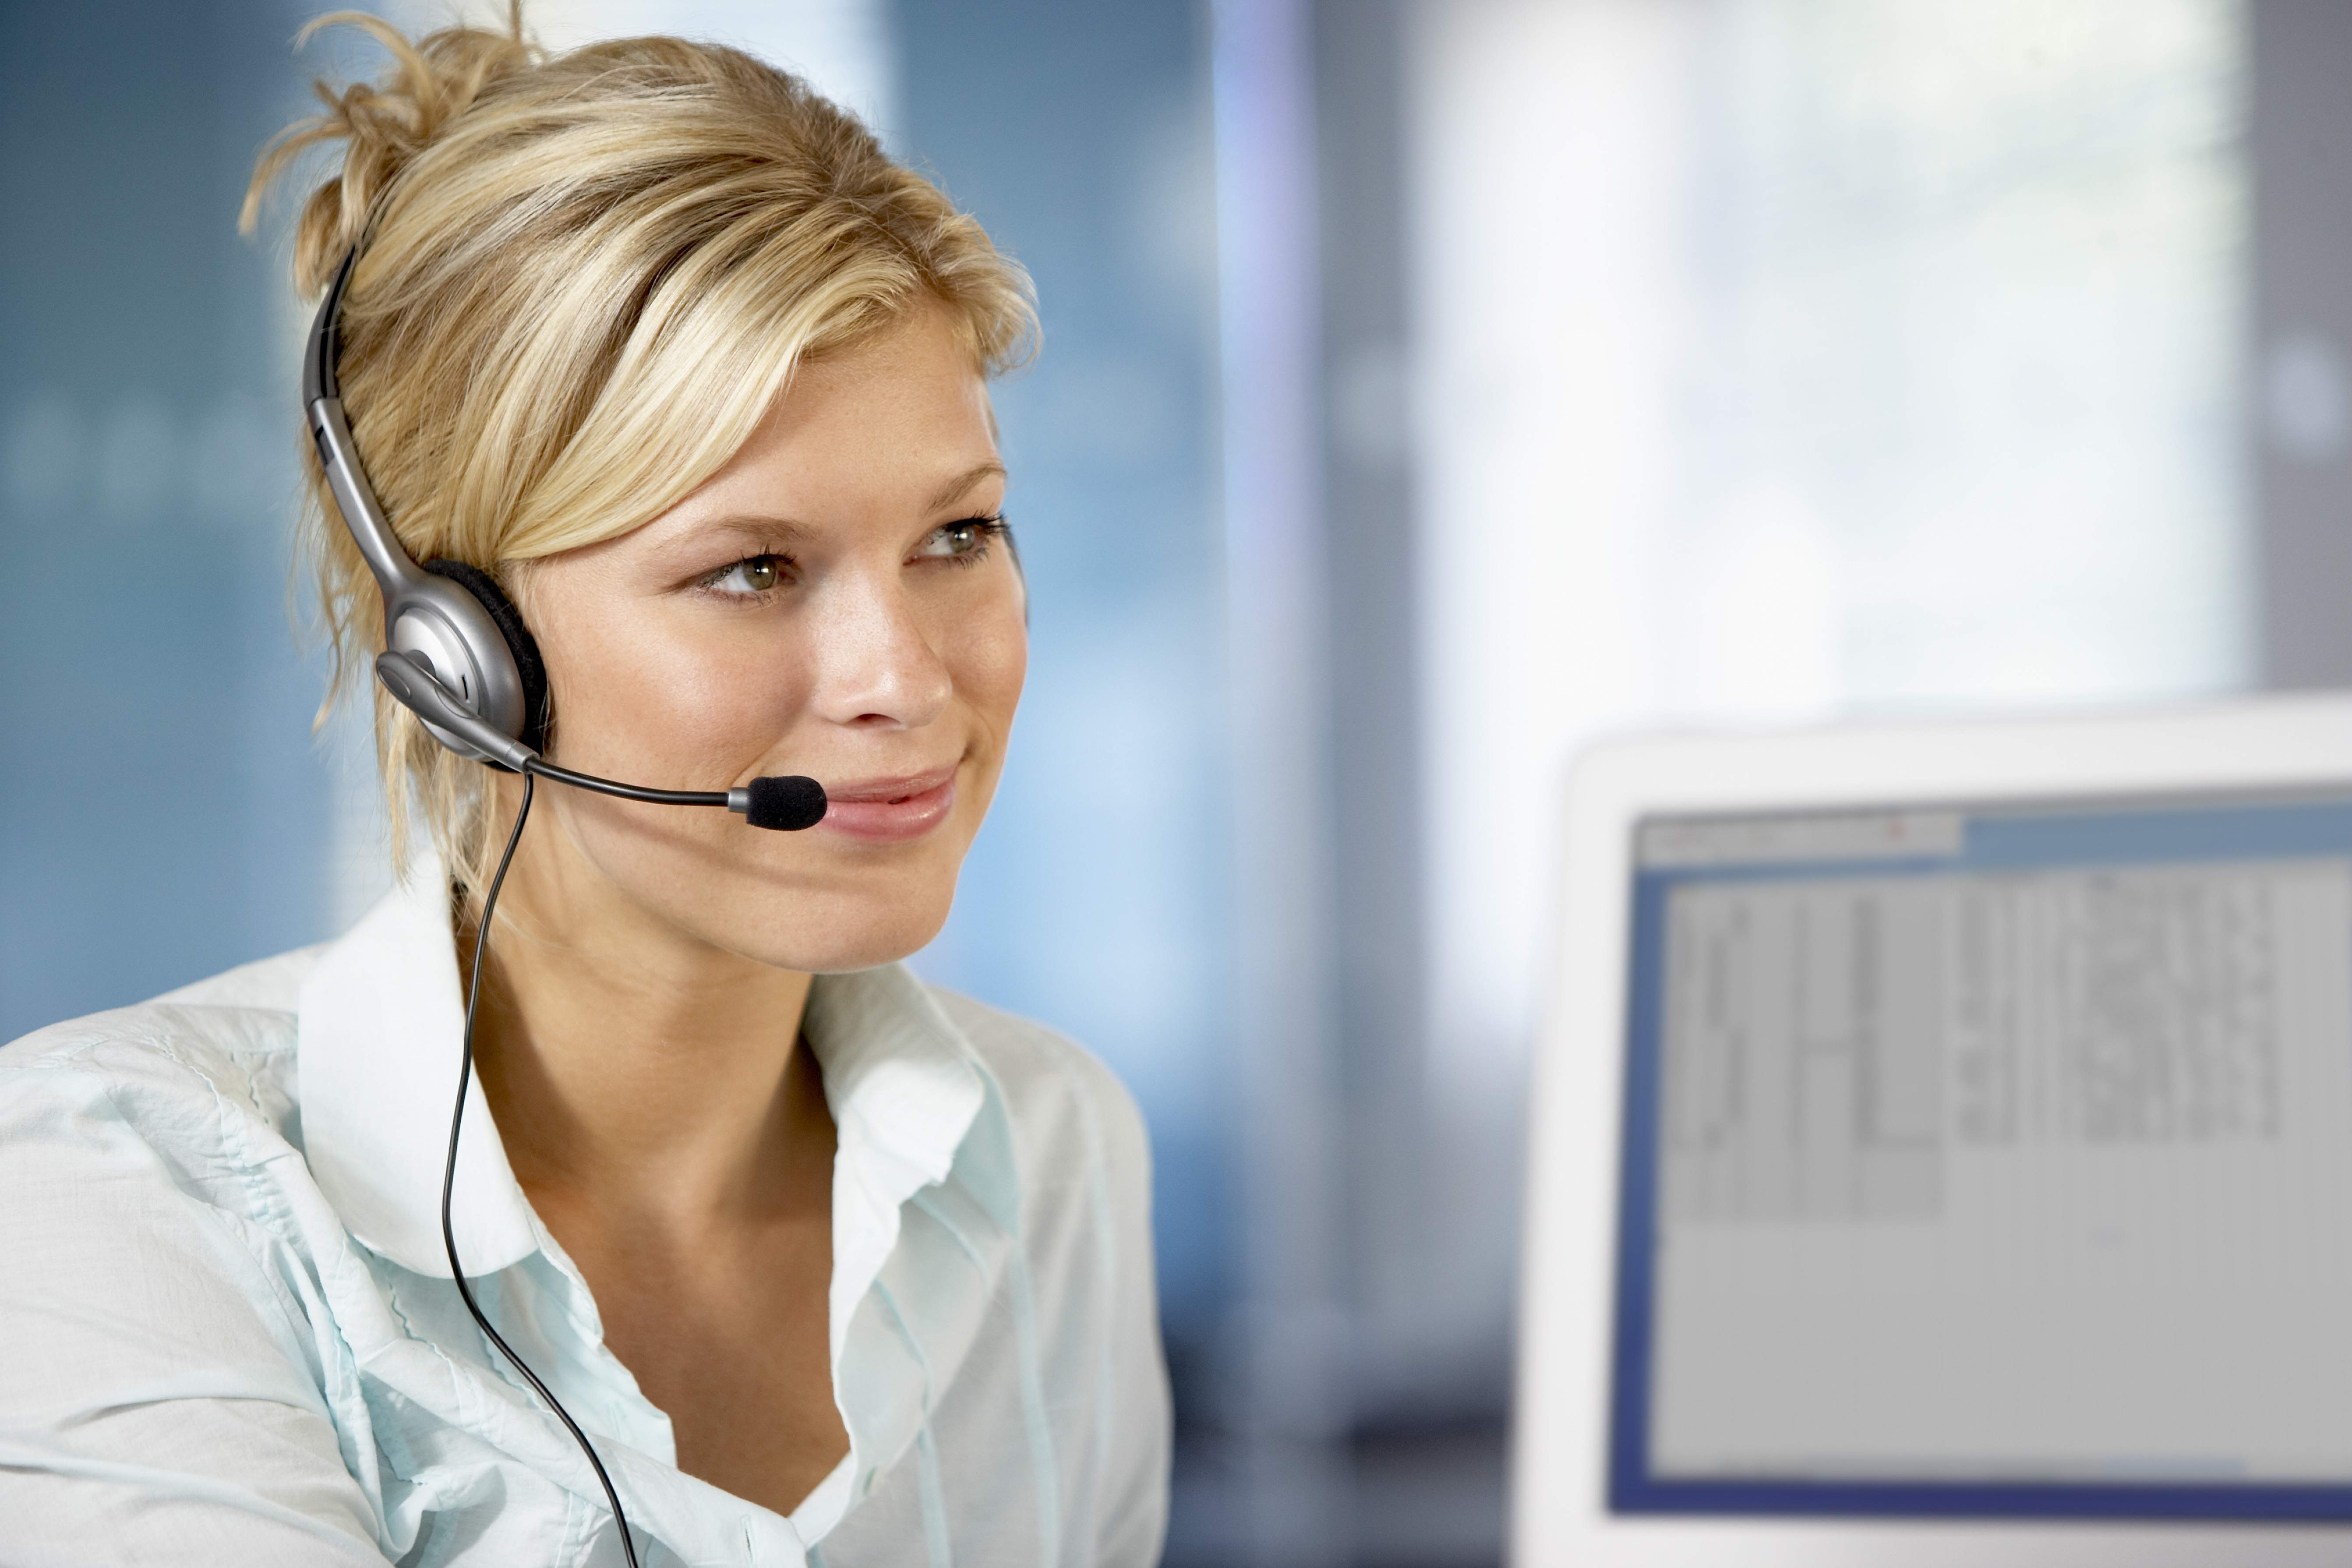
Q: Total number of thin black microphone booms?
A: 1